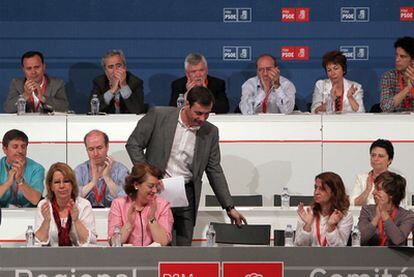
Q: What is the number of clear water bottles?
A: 11